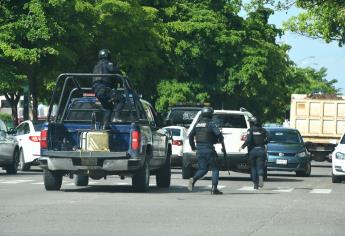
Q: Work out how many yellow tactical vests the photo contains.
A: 0